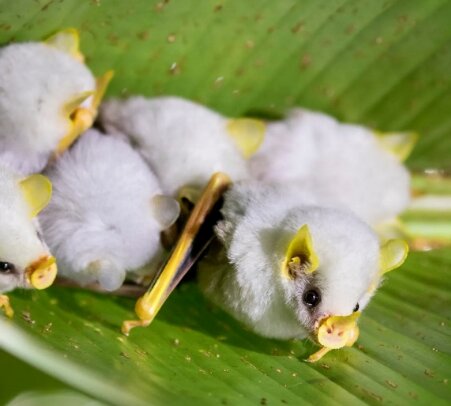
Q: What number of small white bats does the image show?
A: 6